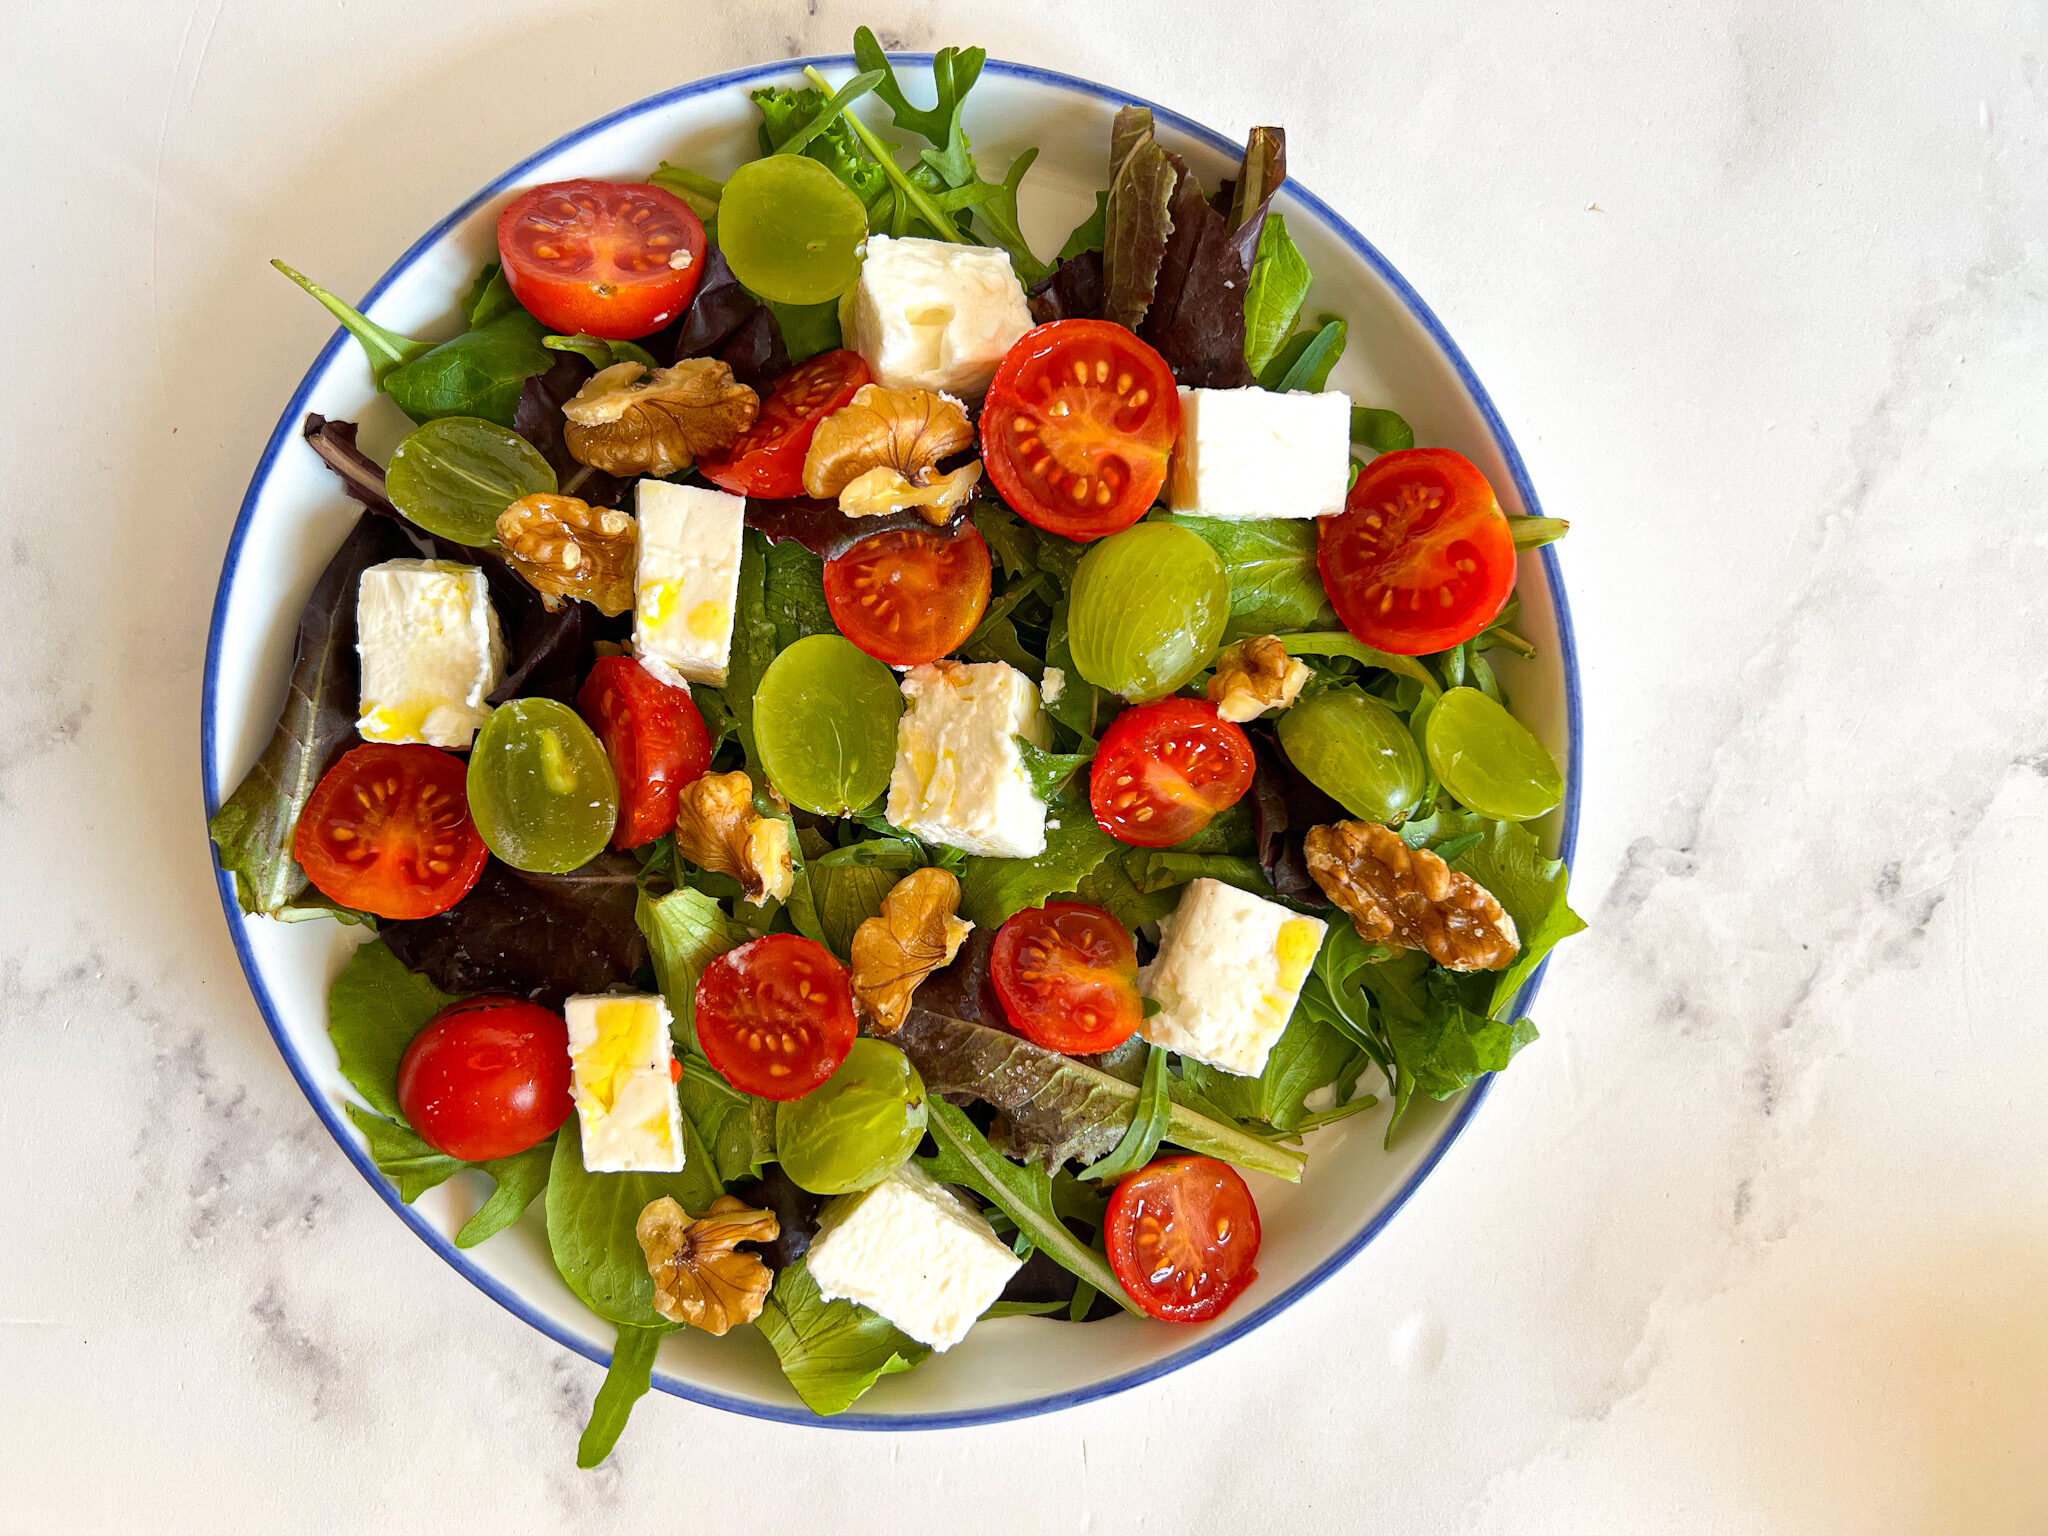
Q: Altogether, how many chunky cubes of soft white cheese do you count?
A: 8